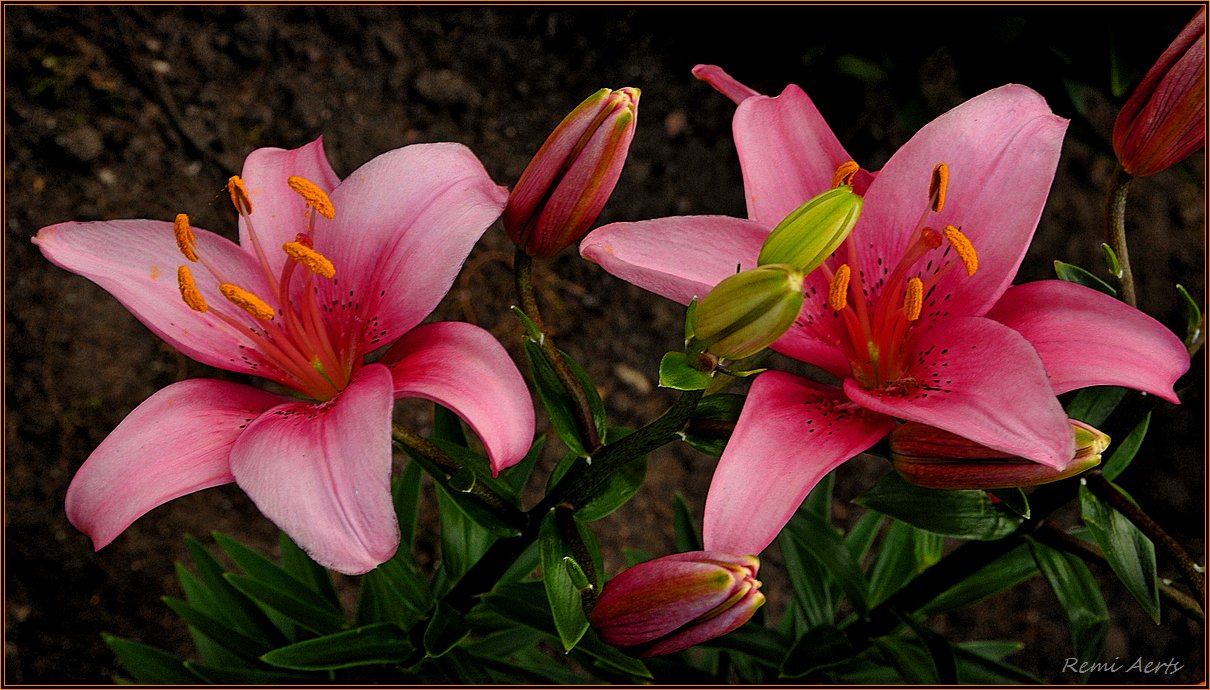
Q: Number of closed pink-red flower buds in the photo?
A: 4